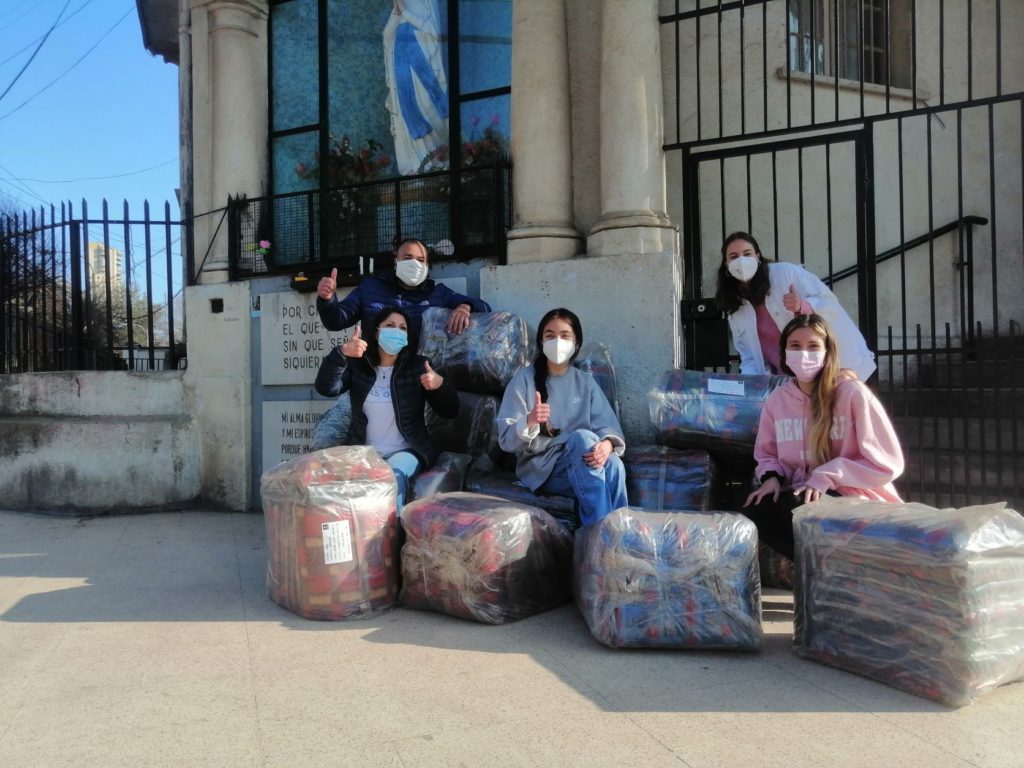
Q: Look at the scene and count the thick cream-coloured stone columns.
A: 3